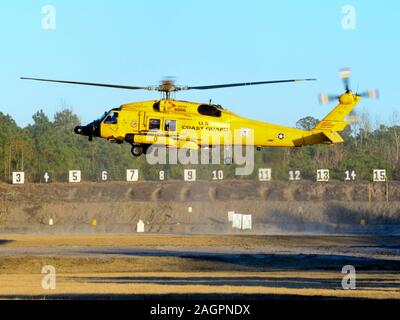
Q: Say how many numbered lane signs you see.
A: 13